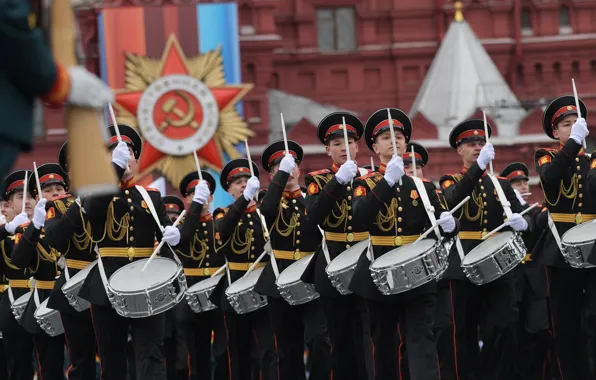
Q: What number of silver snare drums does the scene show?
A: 11